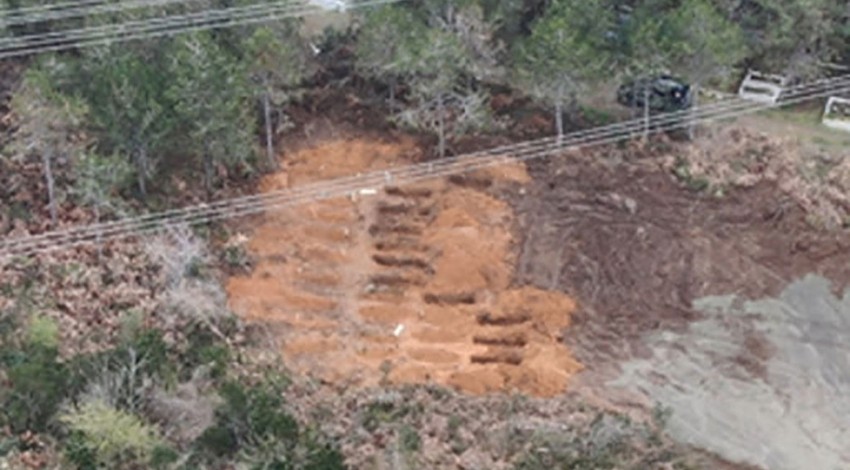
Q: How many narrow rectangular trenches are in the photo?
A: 11